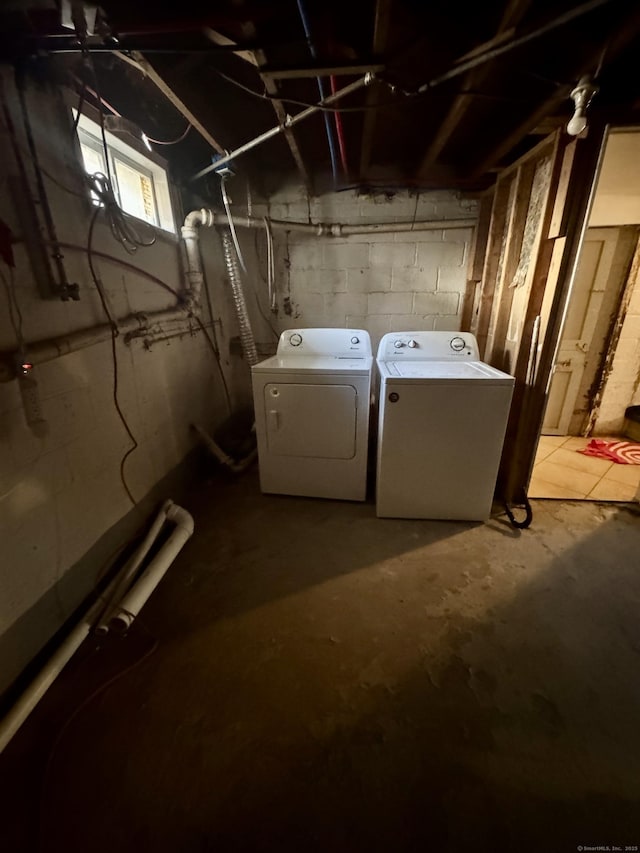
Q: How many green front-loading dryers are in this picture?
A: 0